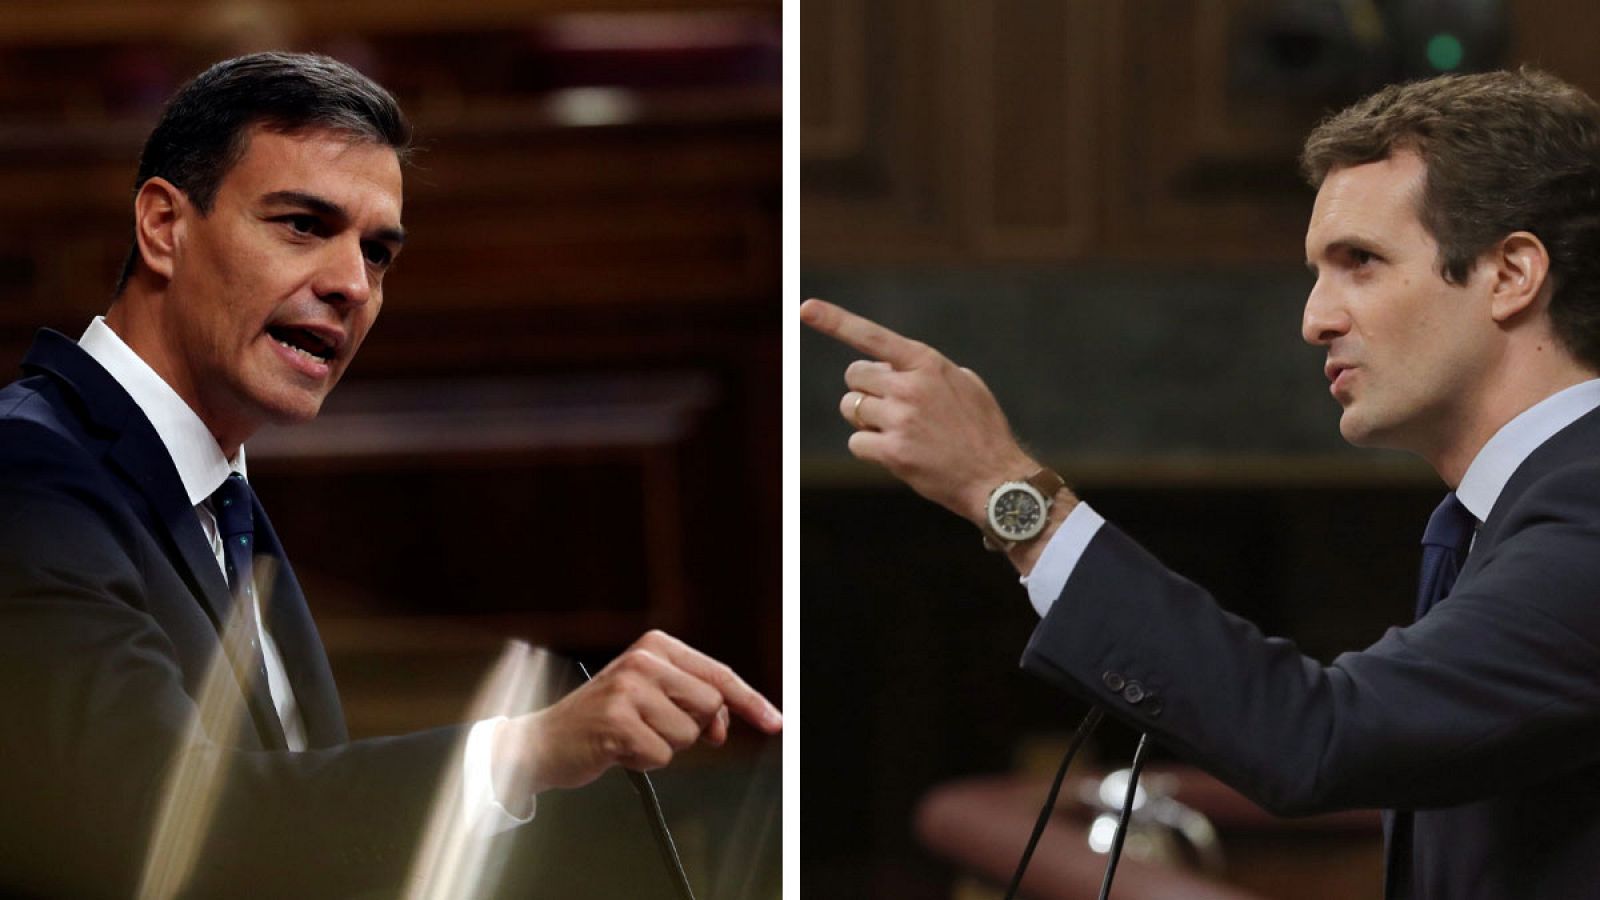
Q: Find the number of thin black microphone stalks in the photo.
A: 3